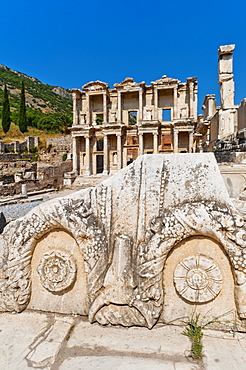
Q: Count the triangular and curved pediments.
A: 3